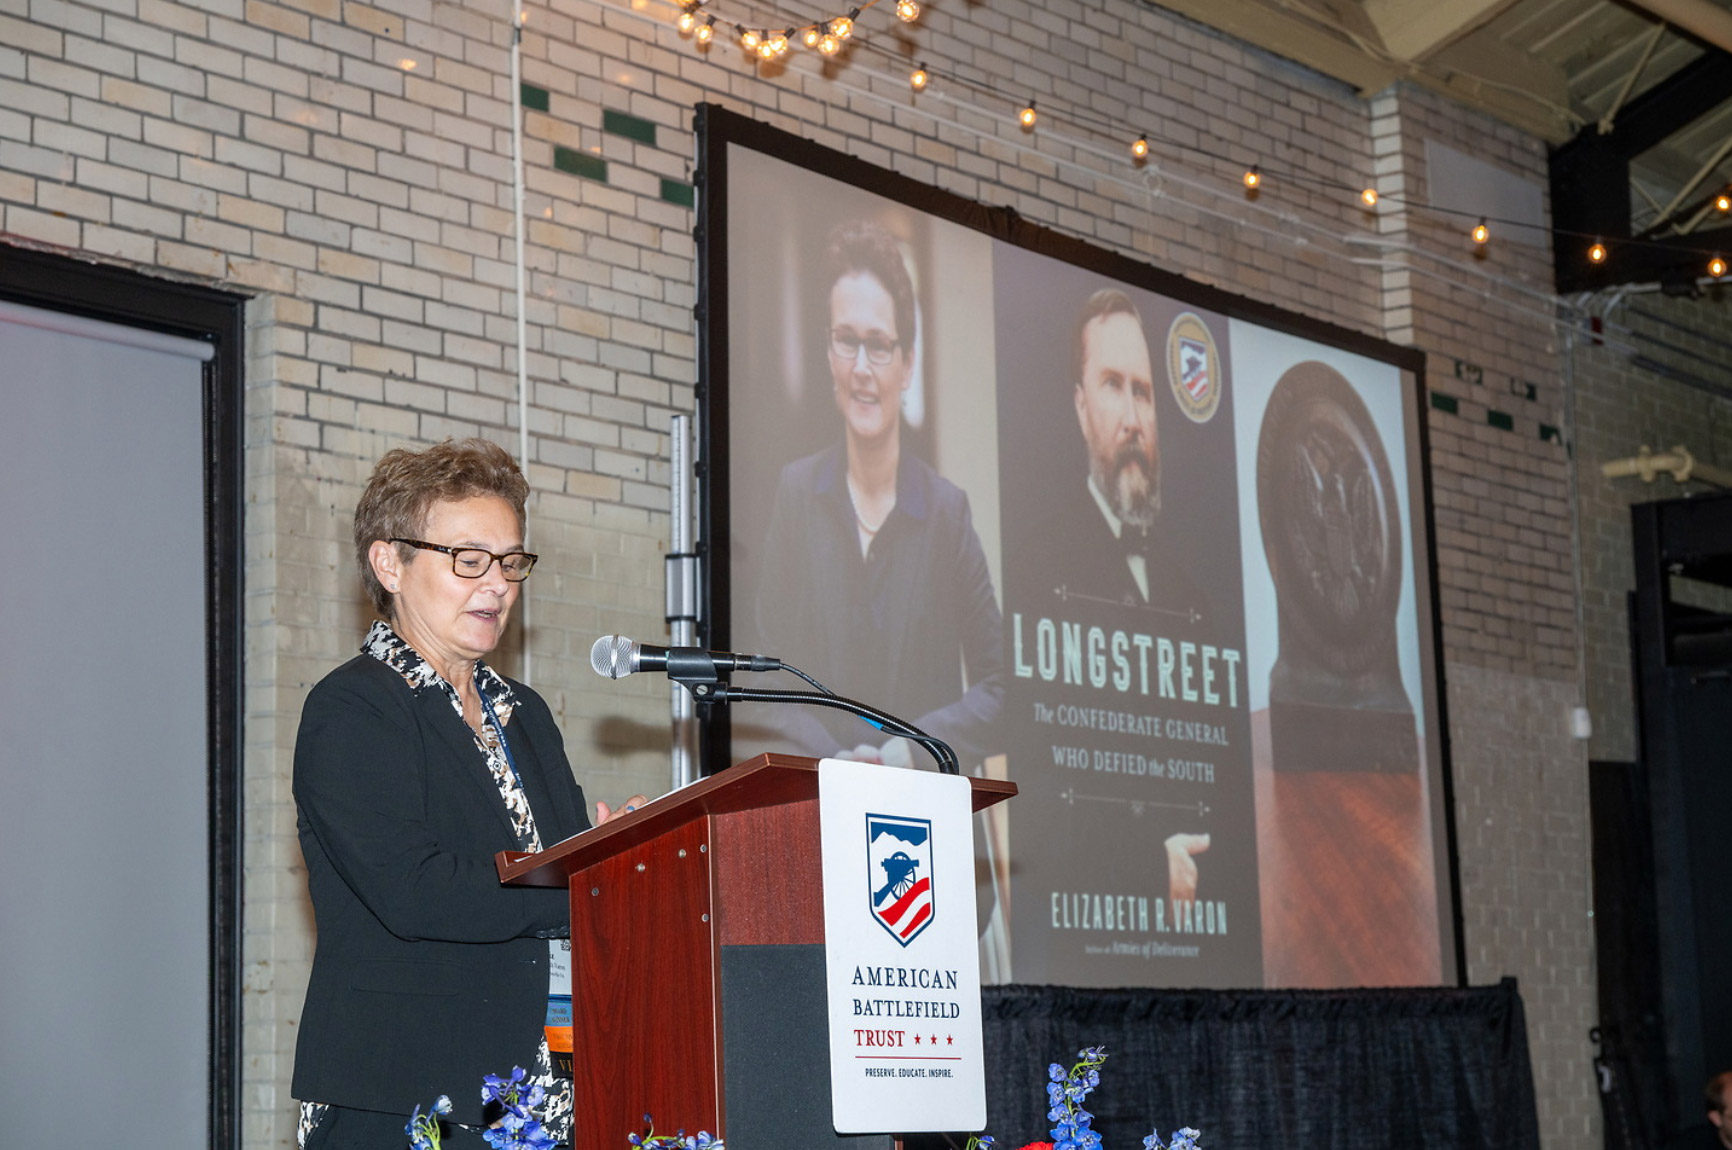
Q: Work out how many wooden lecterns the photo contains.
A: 1